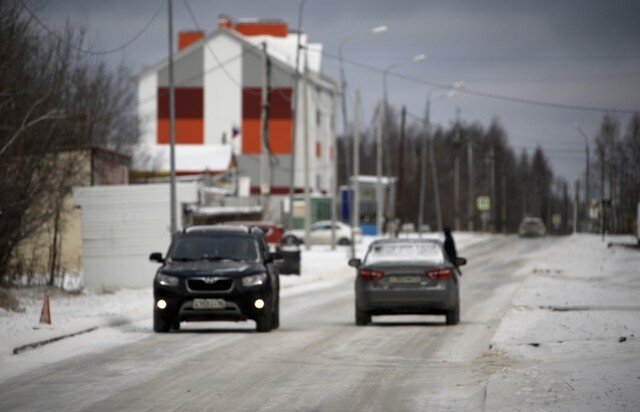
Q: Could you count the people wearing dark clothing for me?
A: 1